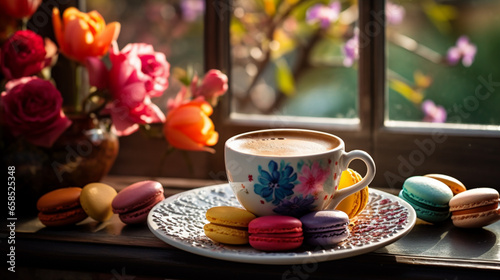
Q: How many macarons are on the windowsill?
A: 6